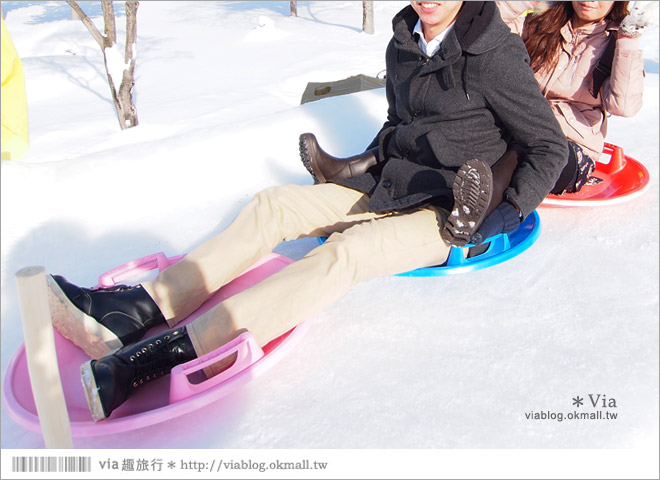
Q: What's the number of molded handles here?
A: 4